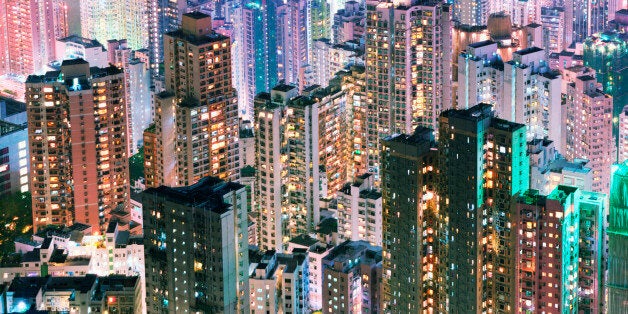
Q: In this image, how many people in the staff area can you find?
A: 0